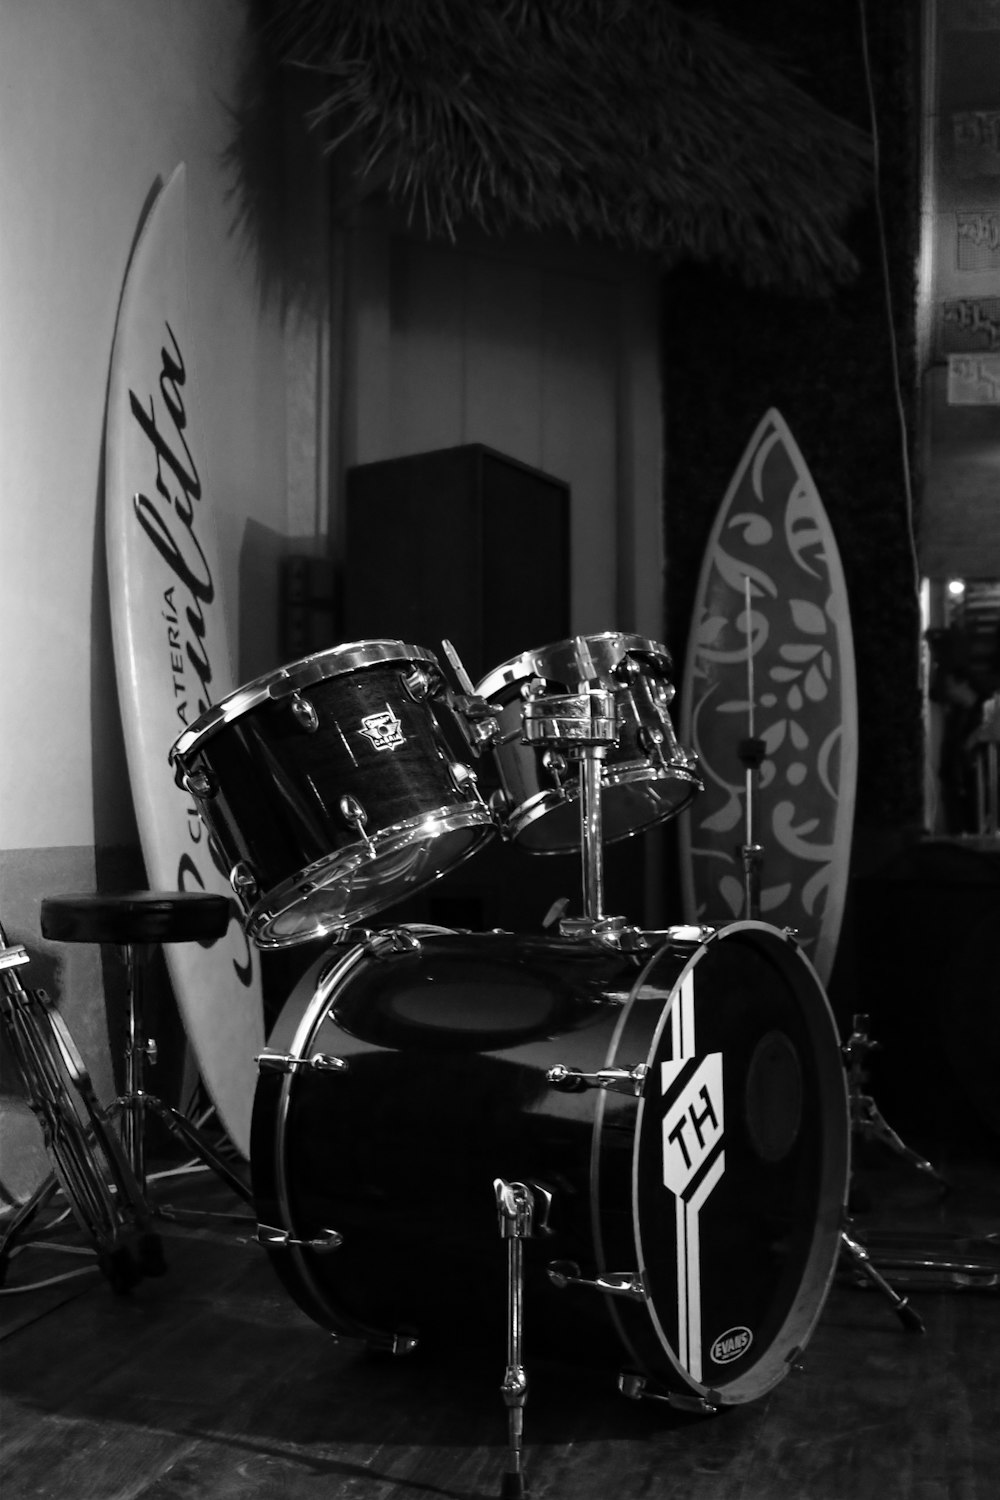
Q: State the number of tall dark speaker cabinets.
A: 1